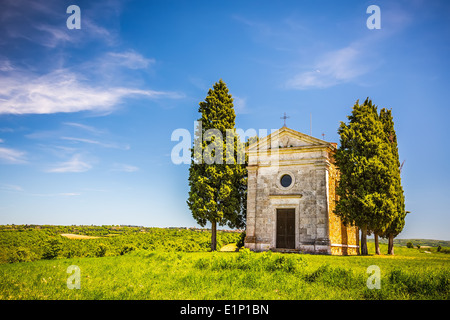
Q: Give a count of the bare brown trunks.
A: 4